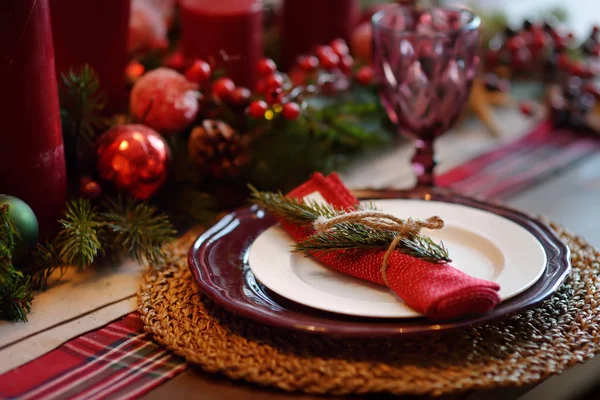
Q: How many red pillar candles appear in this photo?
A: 4